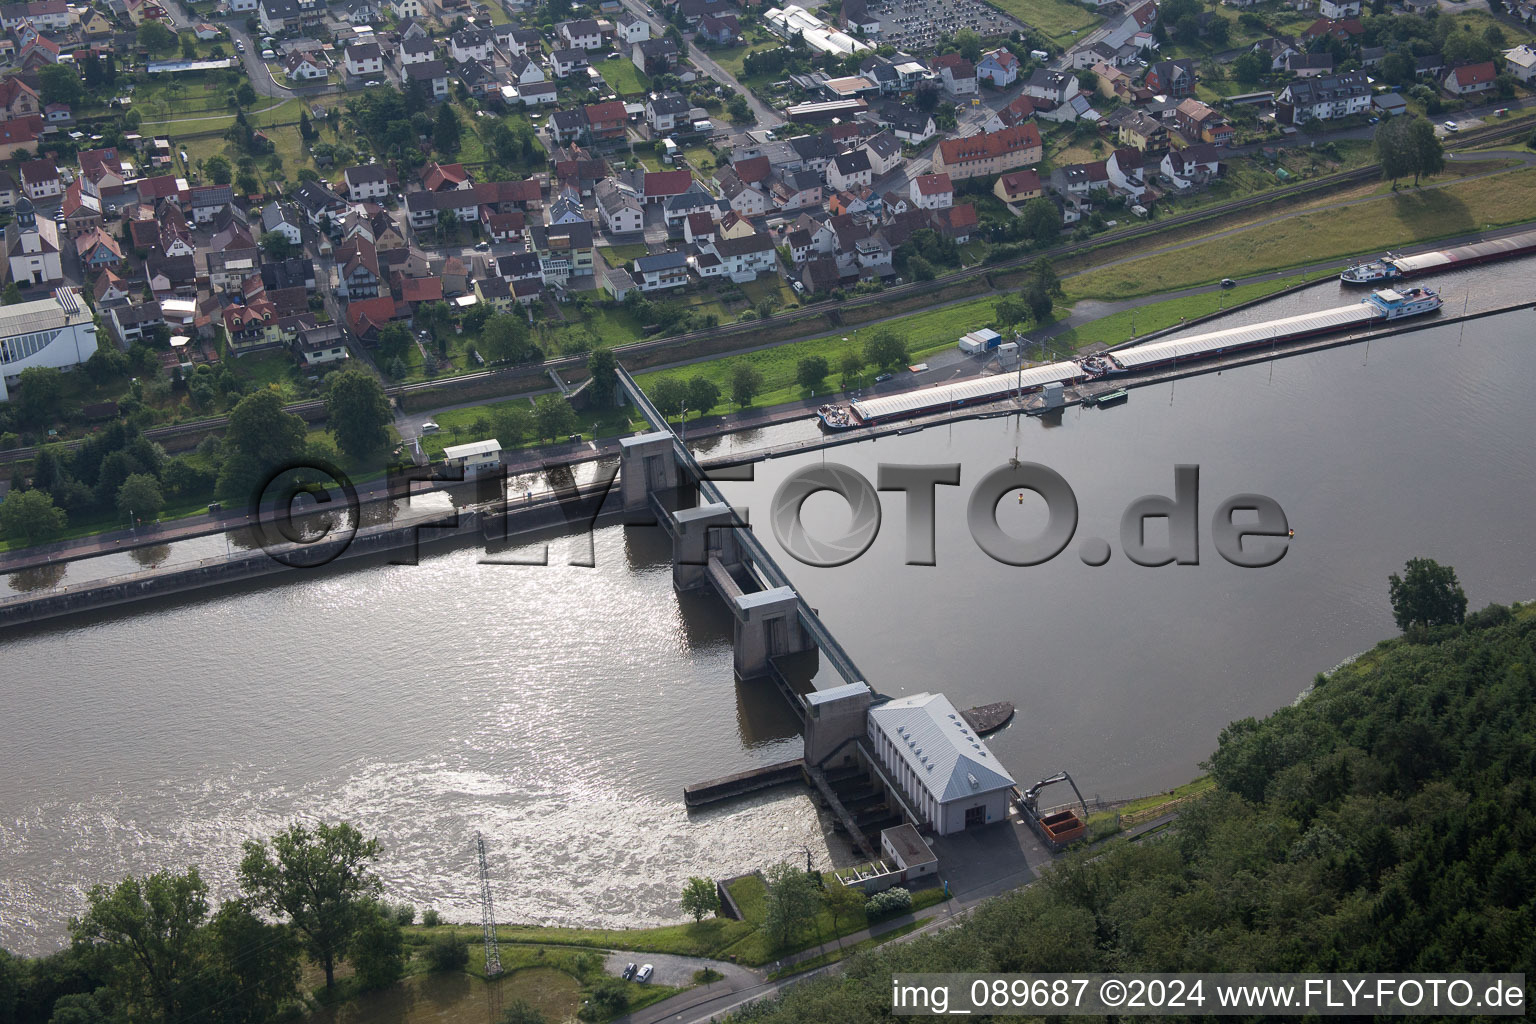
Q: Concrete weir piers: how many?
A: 4